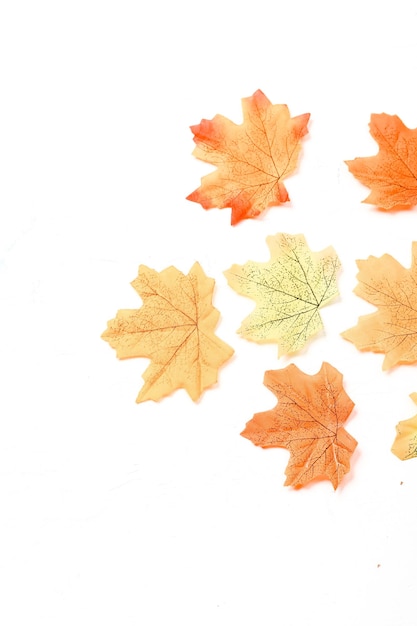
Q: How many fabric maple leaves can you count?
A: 7